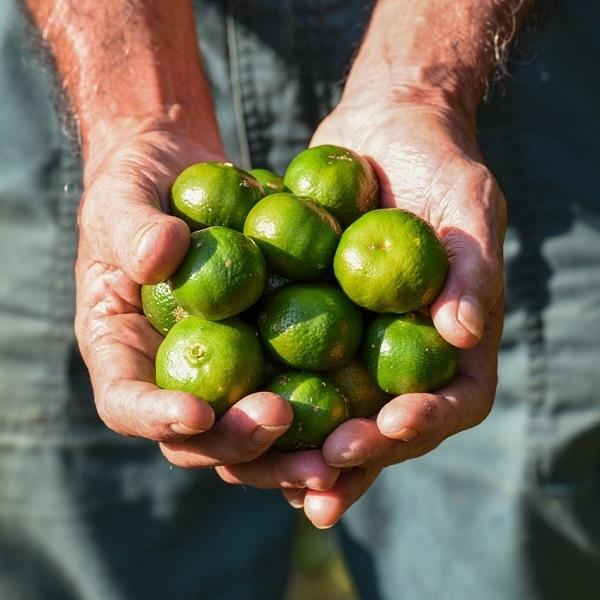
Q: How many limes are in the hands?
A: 12